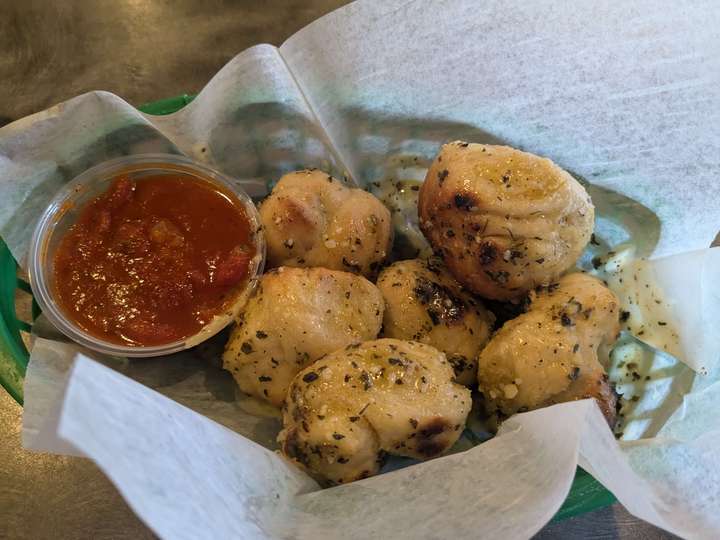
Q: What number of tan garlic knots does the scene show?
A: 6